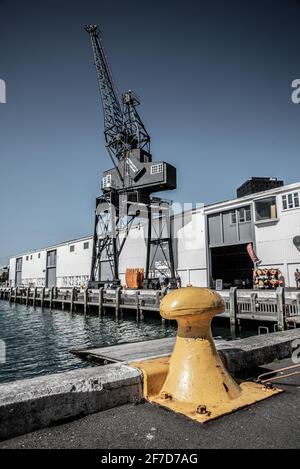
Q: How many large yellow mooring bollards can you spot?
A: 1